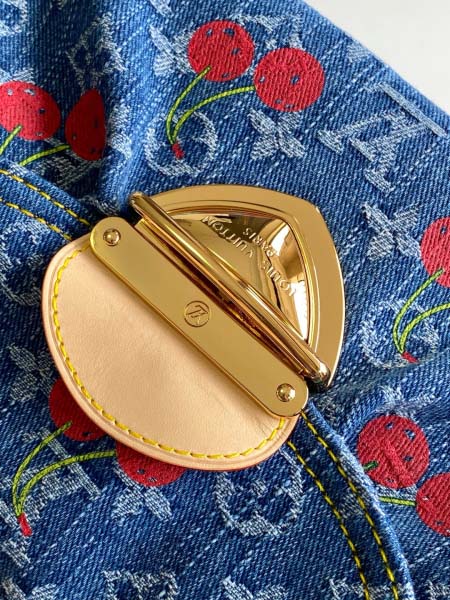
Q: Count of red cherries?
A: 9